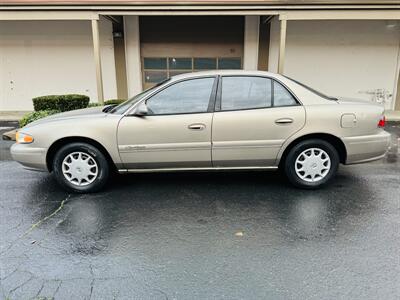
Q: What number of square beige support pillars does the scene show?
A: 2